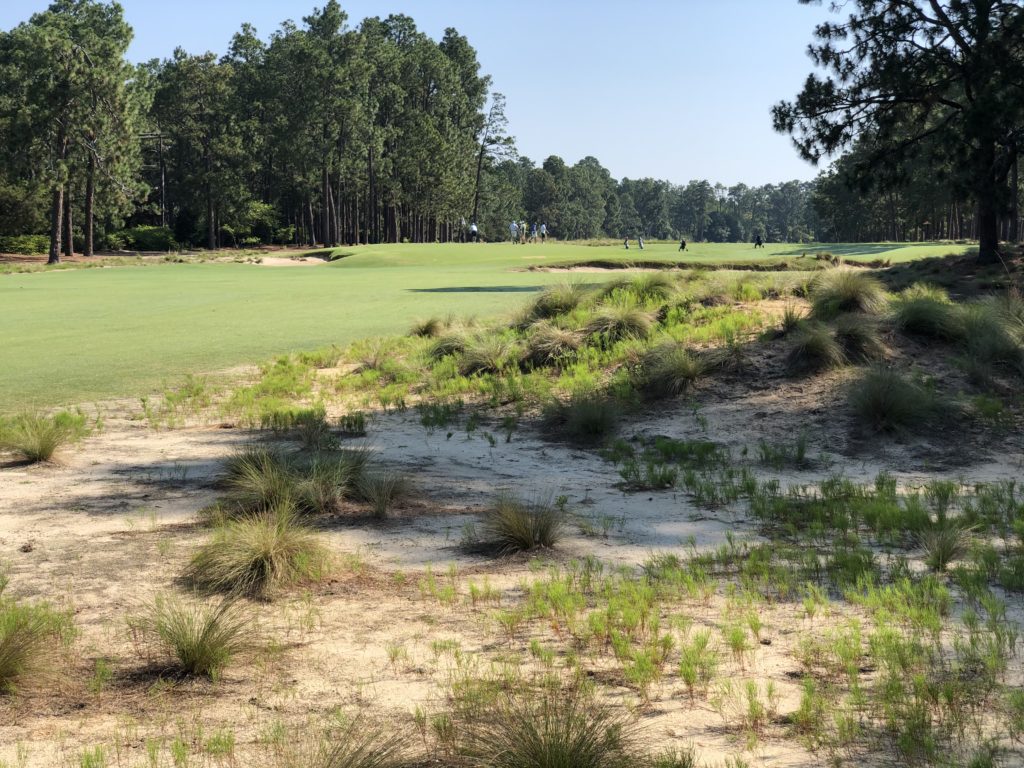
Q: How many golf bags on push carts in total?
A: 2